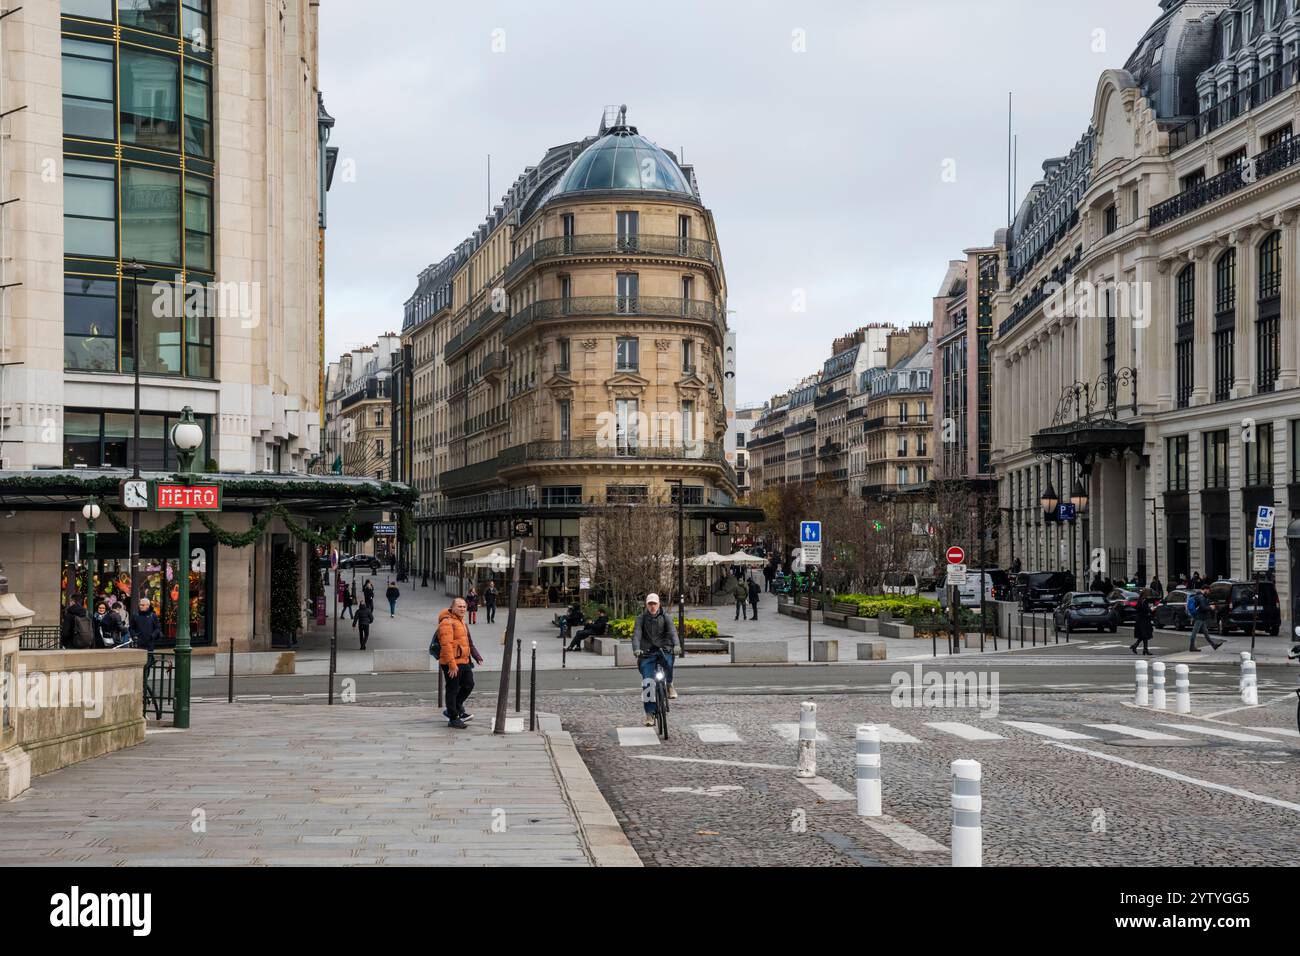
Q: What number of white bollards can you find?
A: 8